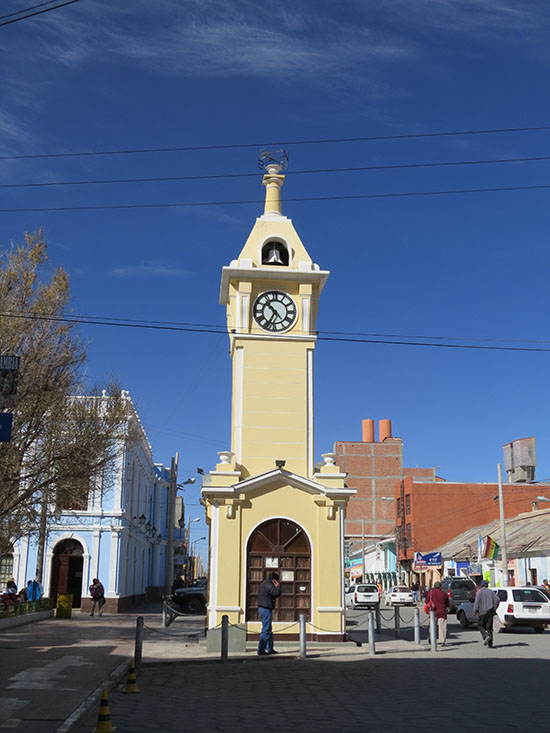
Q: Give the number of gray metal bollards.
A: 9